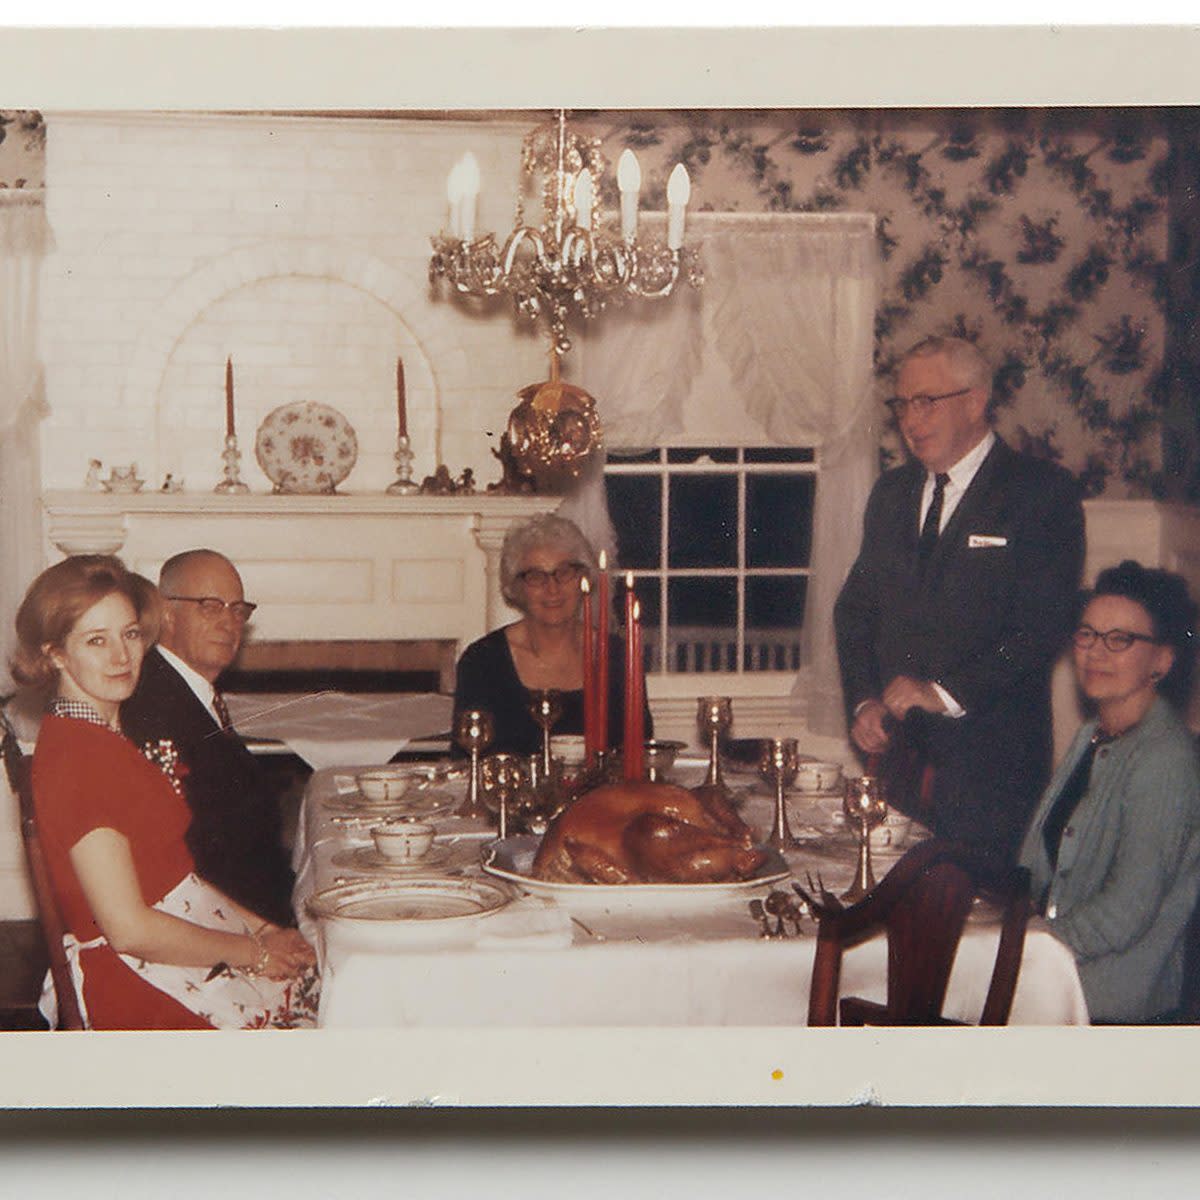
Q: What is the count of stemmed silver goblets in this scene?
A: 6